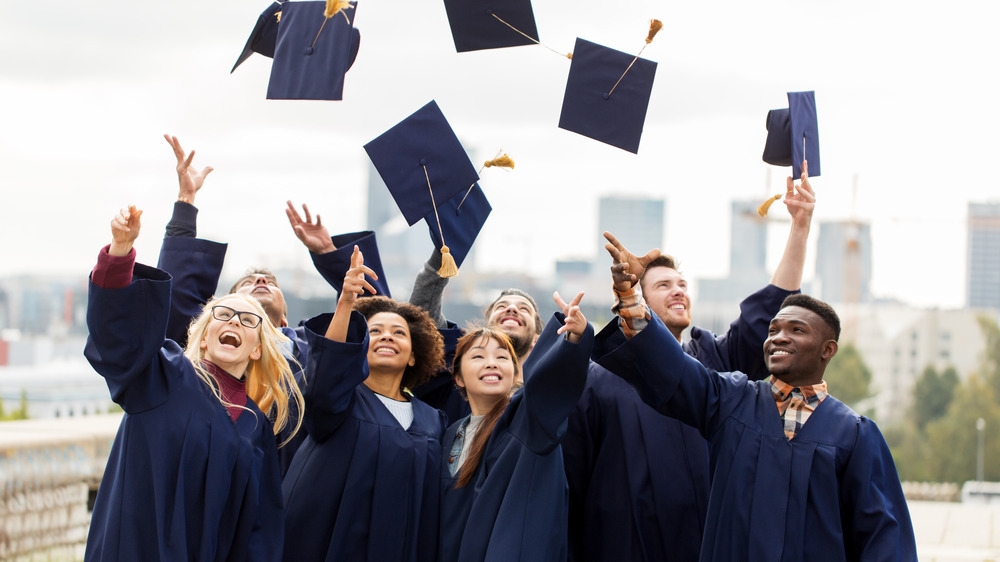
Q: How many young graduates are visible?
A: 7